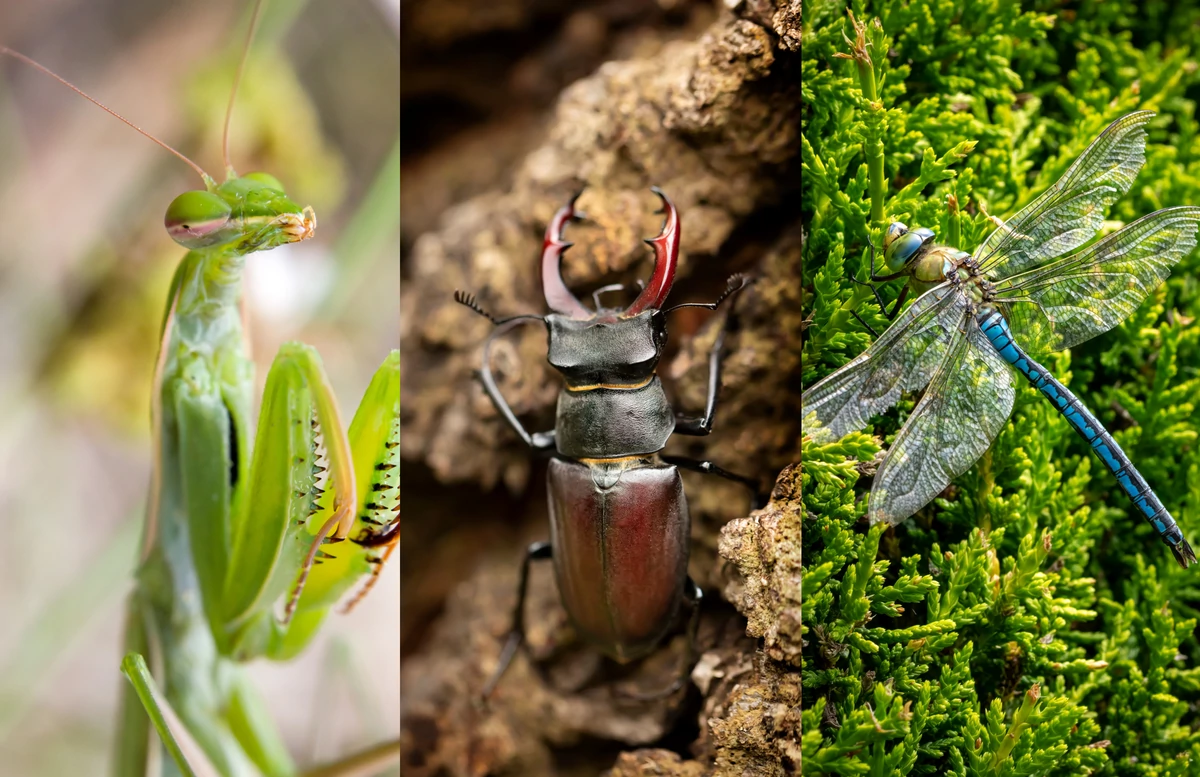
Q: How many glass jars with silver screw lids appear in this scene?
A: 0